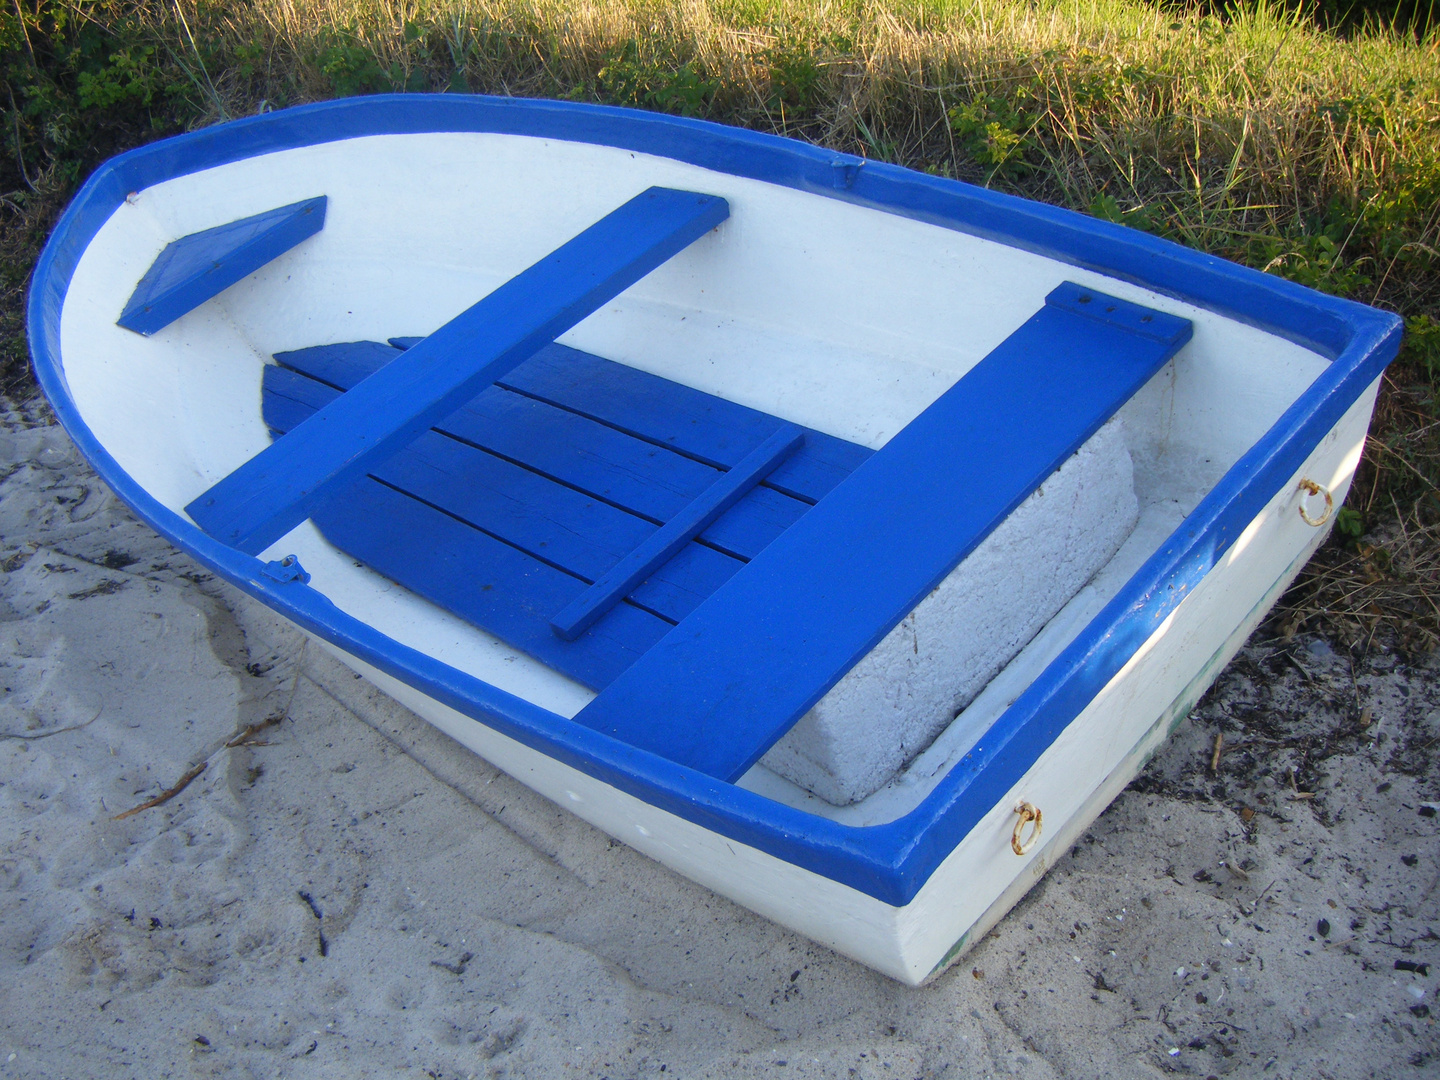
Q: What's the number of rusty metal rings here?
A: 2